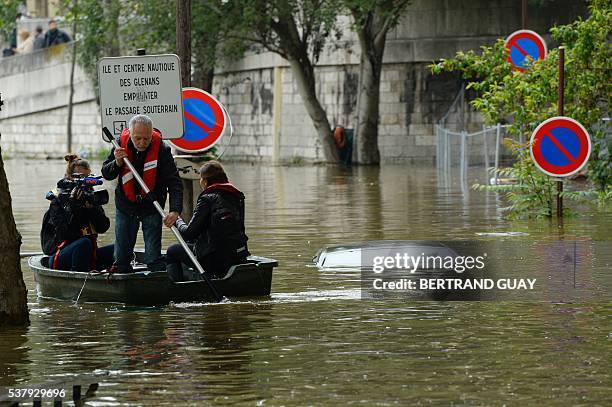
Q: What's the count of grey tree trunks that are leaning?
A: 1